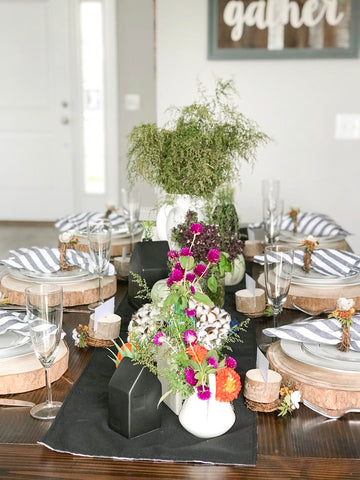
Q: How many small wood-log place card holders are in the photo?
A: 5